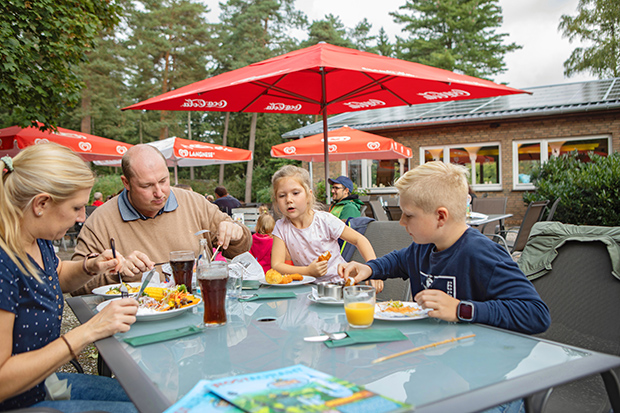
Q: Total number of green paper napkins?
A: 3